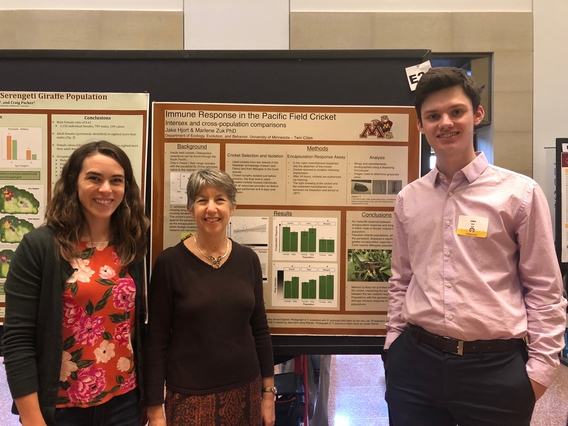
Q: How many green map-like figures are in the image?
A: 3